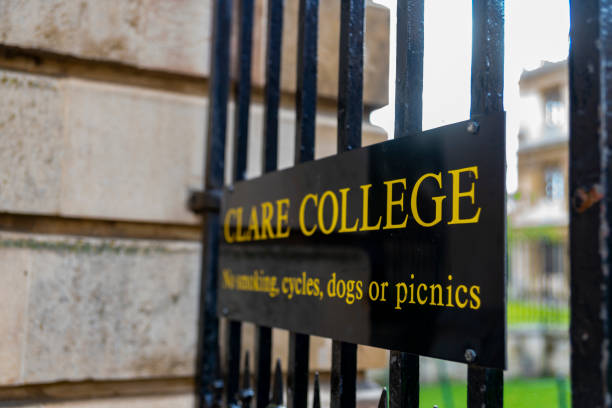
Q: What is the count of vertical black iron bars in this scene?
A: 8